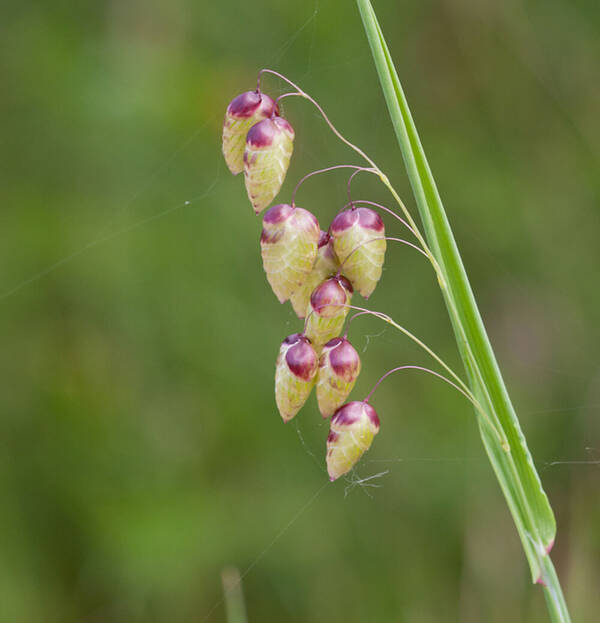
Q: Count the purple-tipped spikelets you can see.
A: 9